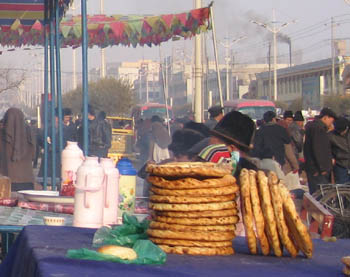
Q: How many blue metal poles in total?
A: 4